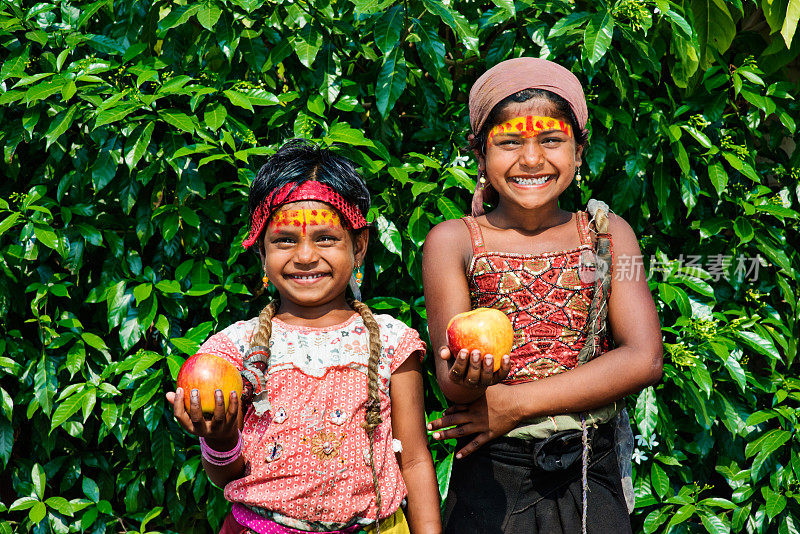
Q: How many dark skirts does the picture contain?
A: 1